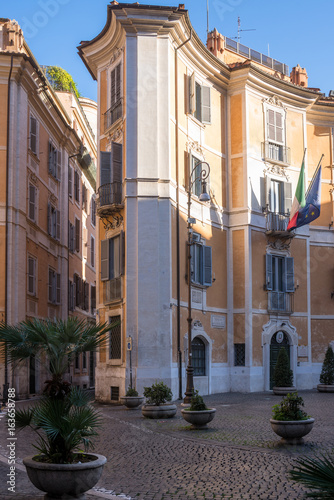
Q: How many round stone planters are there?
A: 7